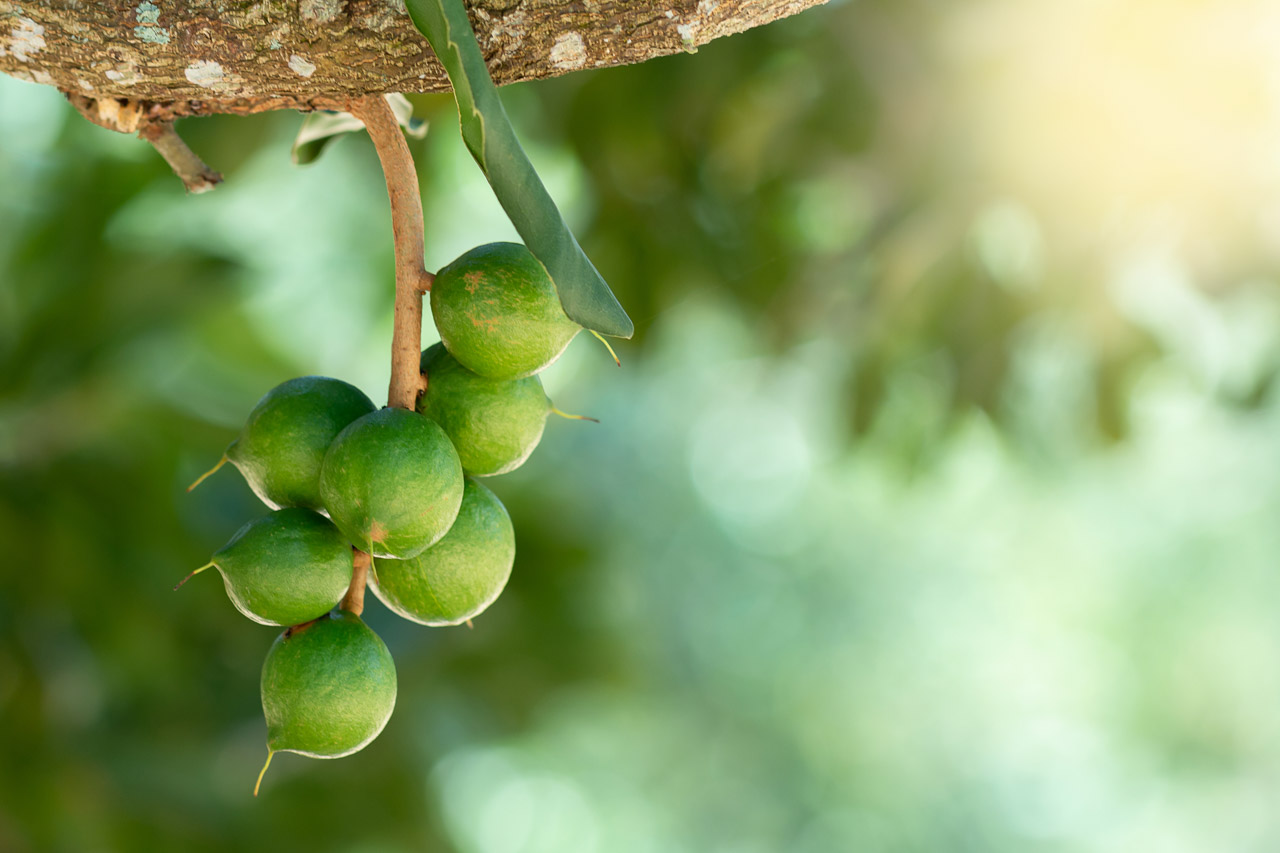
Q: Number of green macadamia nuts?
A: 7